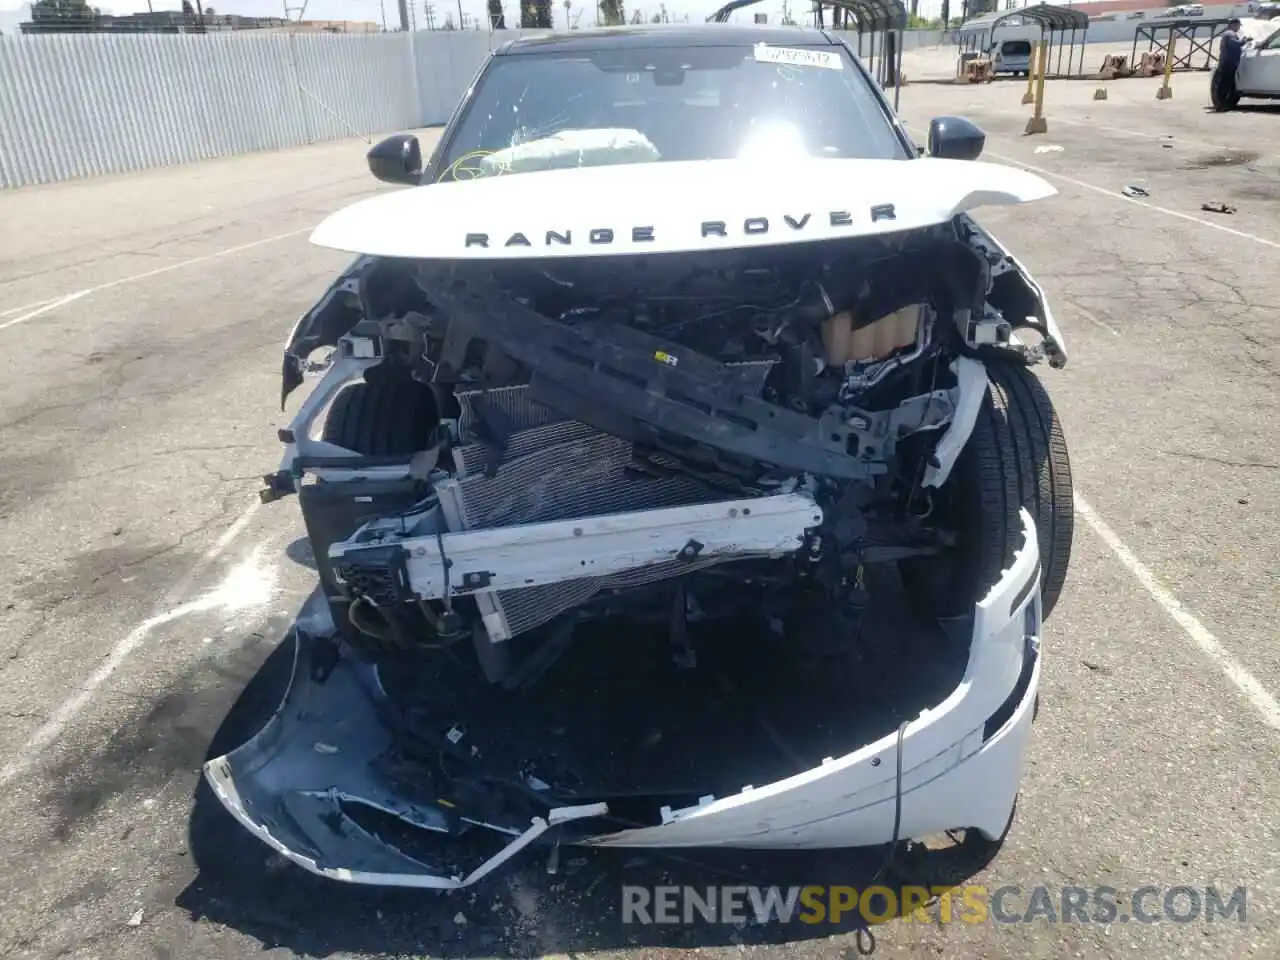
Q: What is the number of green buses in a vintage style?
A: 0